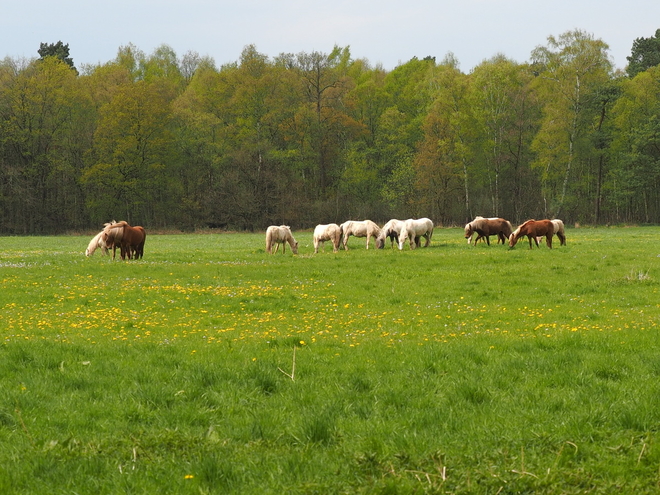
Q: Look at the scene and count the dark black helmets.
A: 0